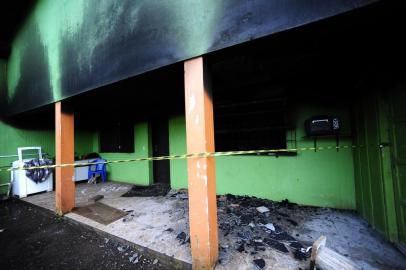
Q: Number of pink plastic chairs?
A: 0